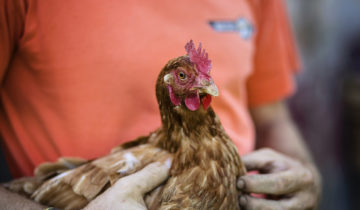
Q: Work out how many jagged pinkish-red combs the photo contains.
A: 1